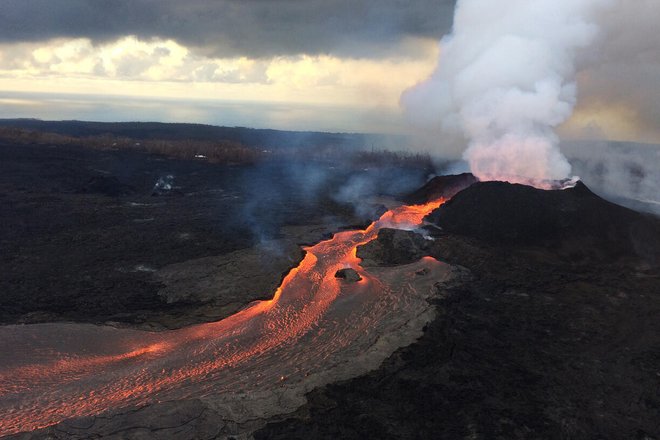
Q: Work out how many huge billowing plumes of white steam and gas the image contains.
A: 1